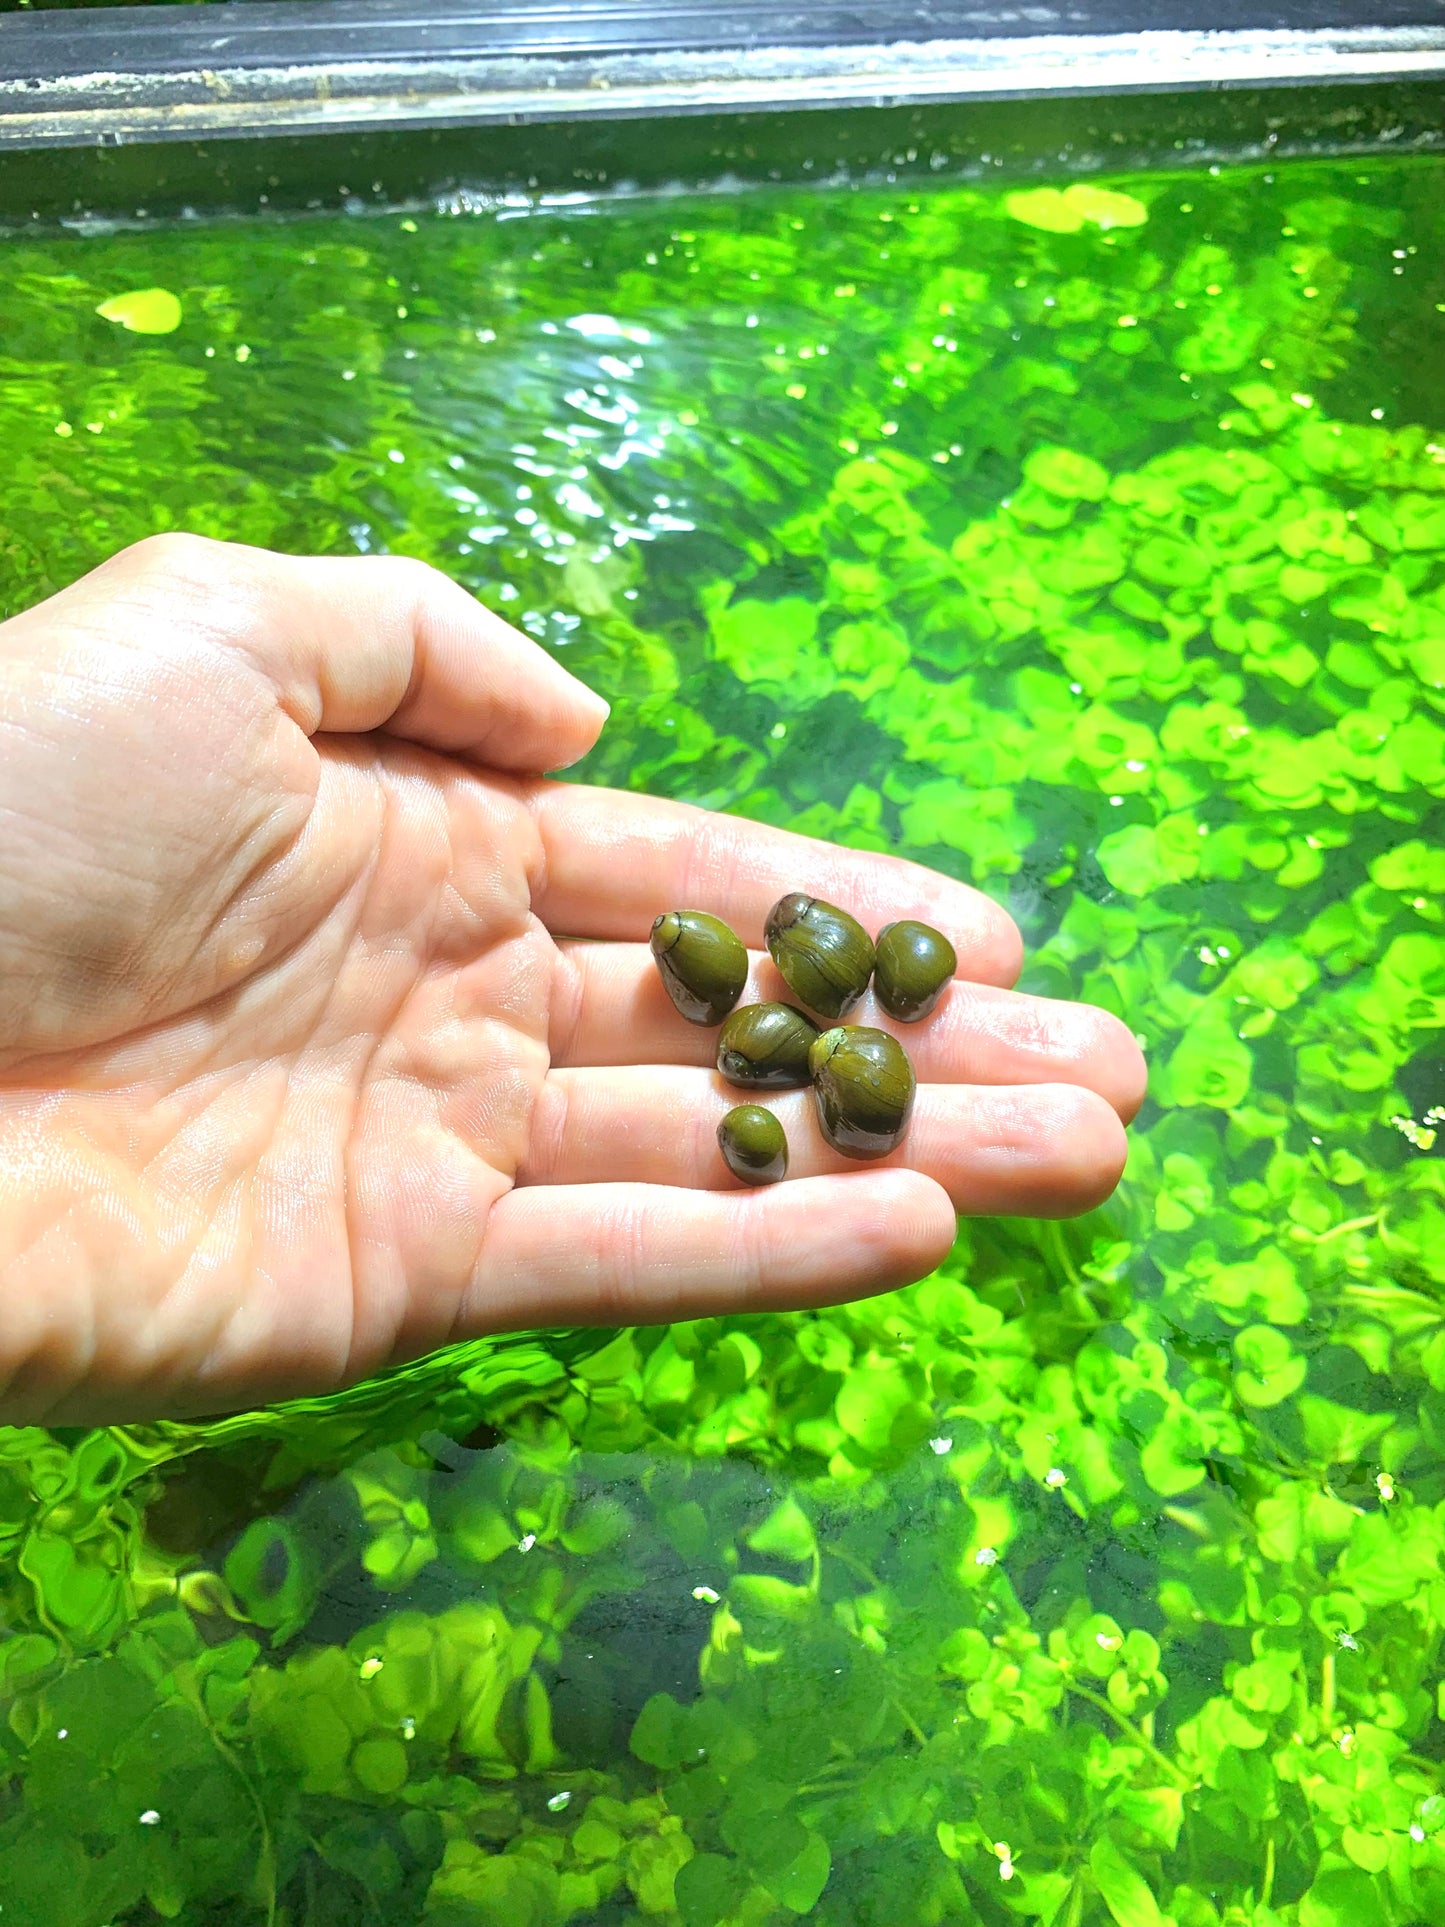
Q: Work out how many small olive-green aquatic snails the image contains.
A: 6